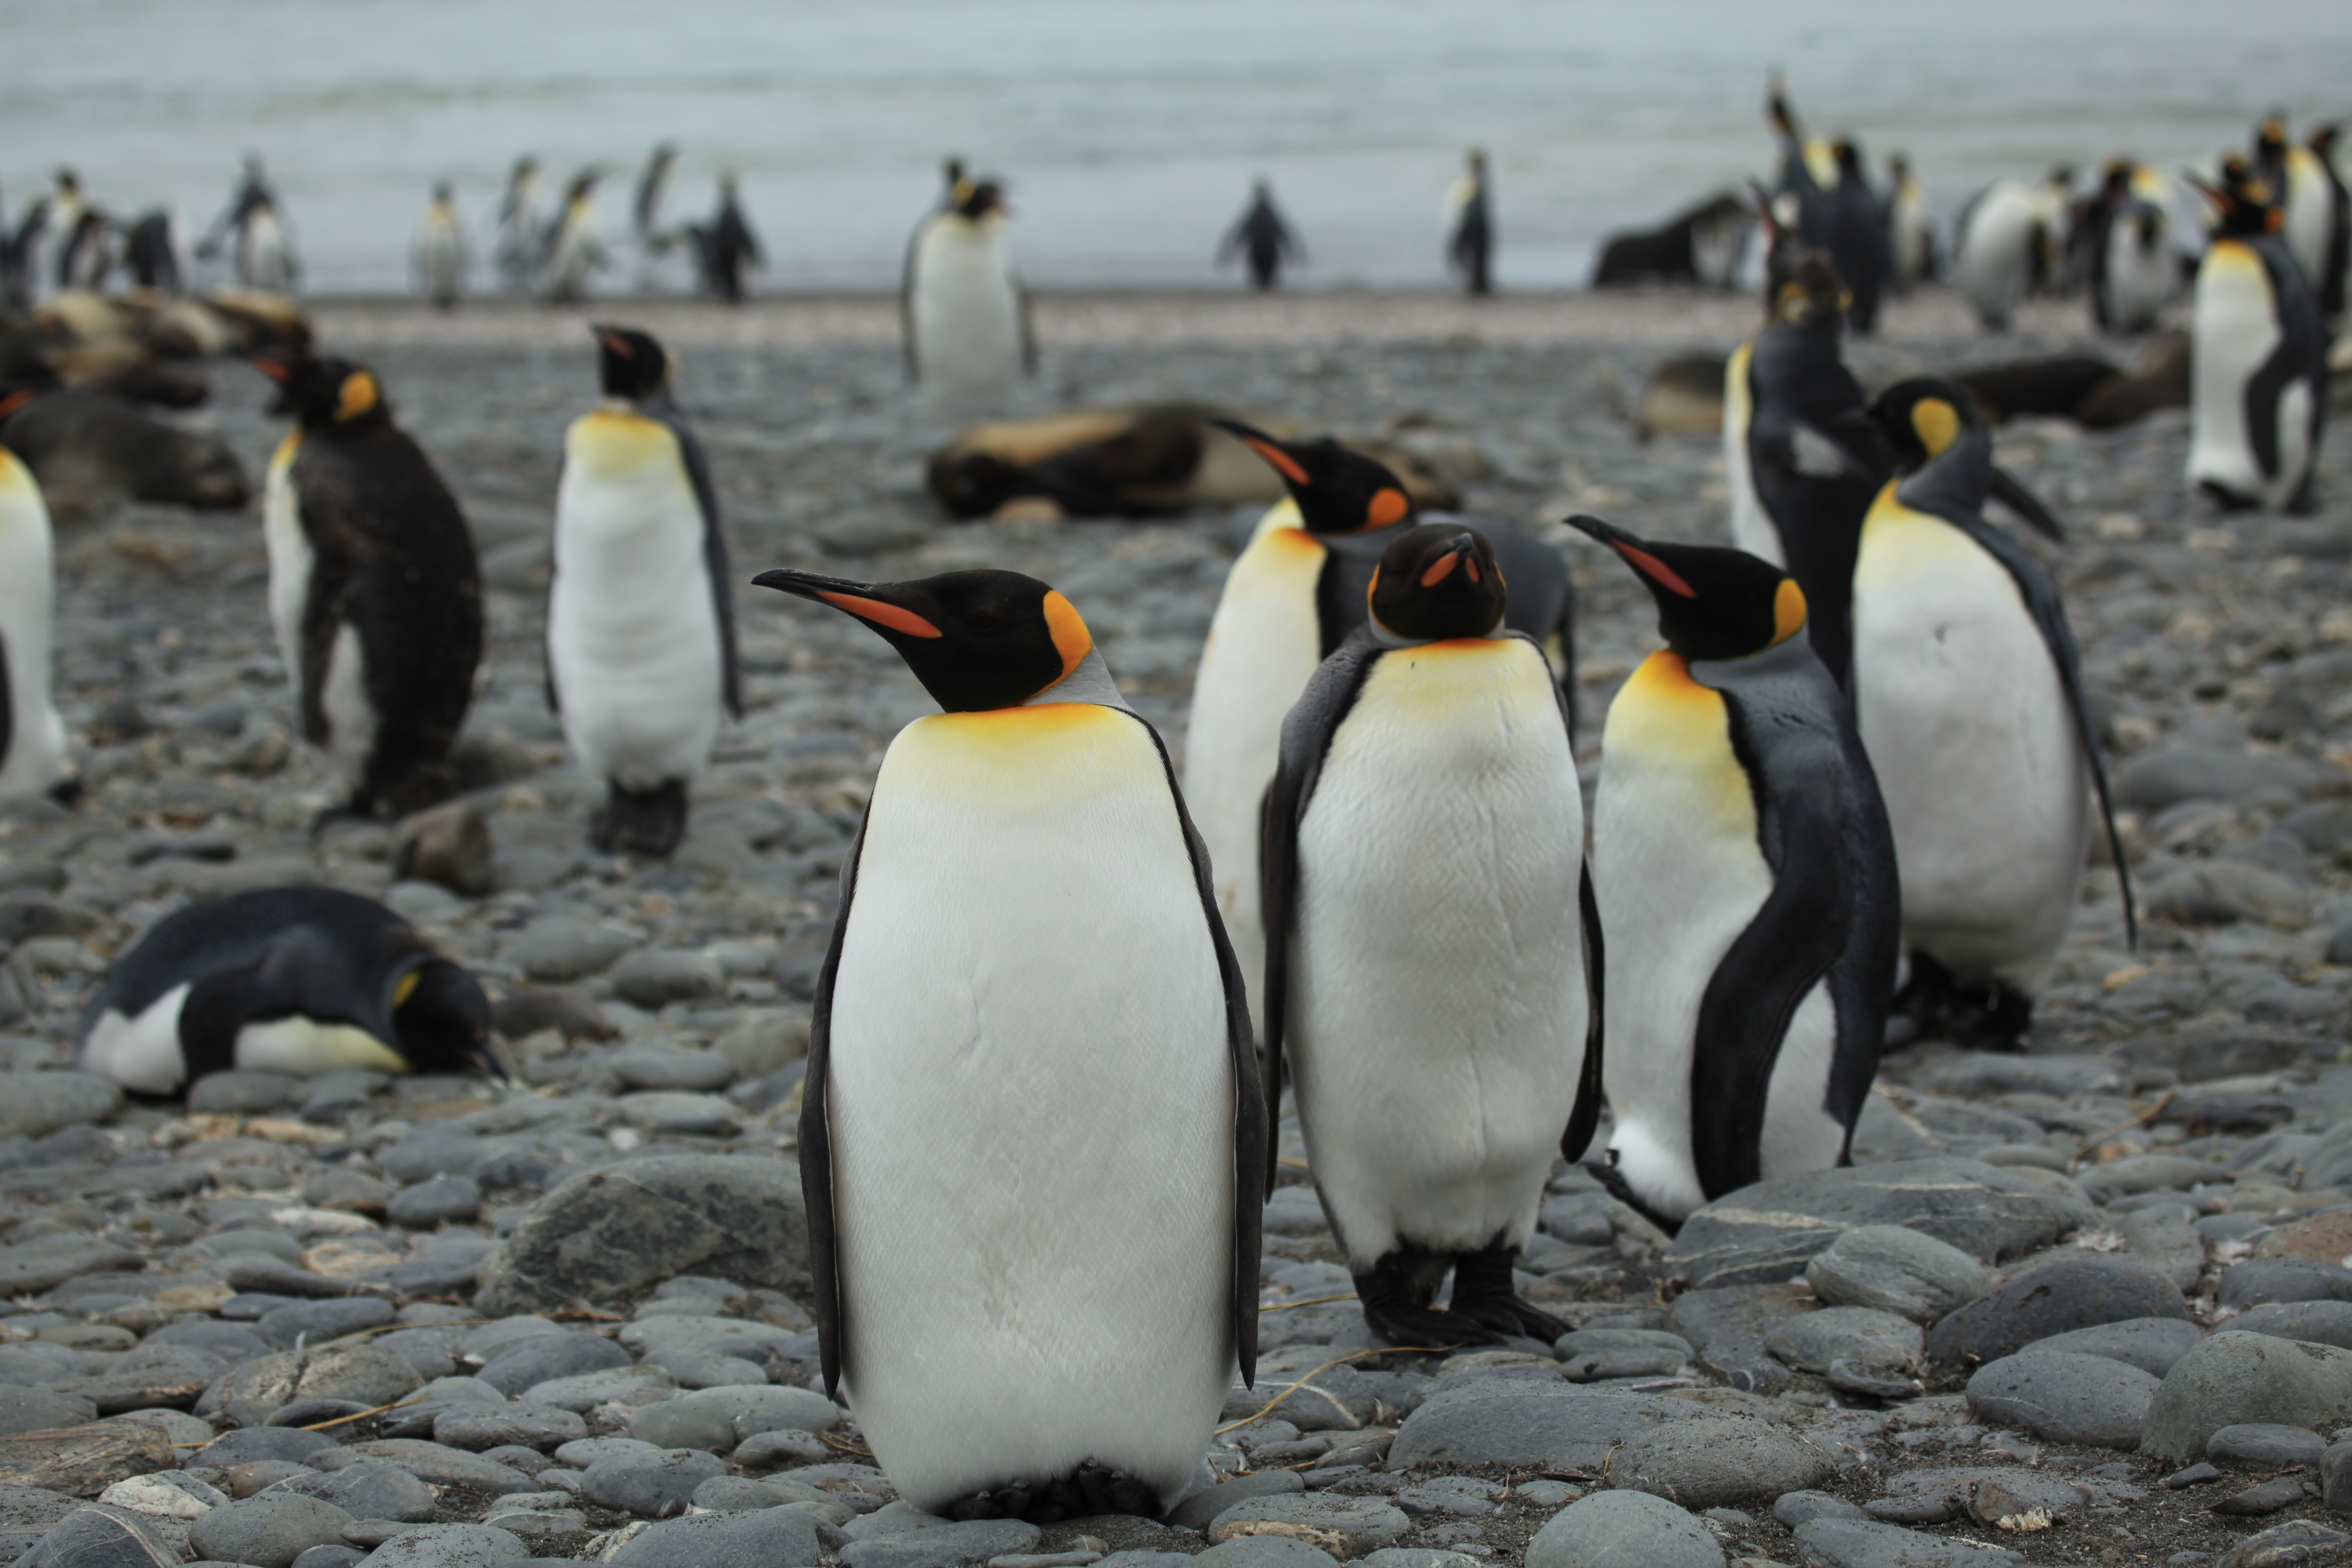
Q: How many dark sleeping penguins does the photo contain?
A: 1